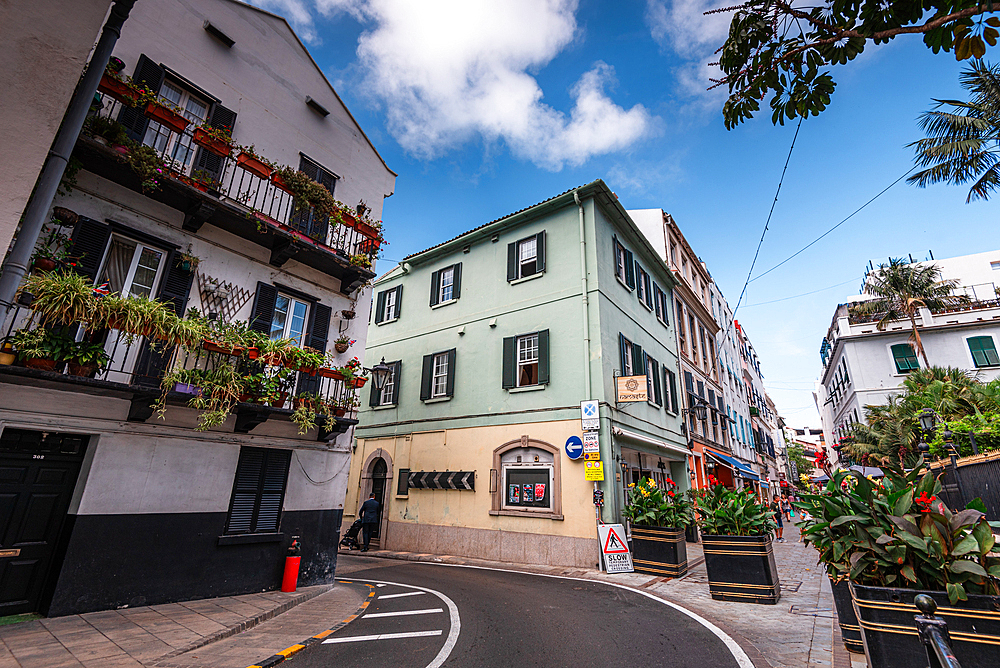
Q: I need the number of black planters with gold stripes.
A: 4